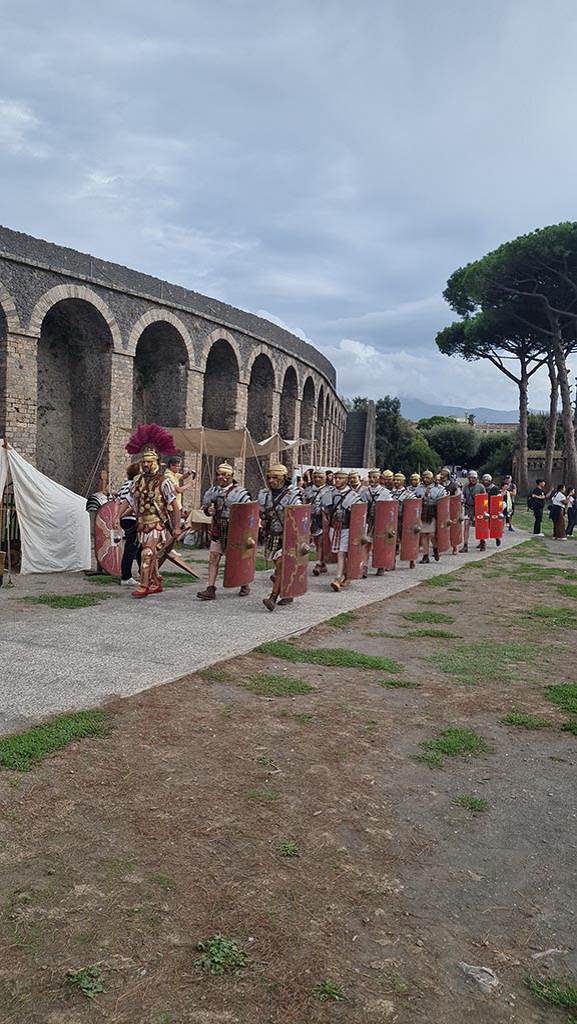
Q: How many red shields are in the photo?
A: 11